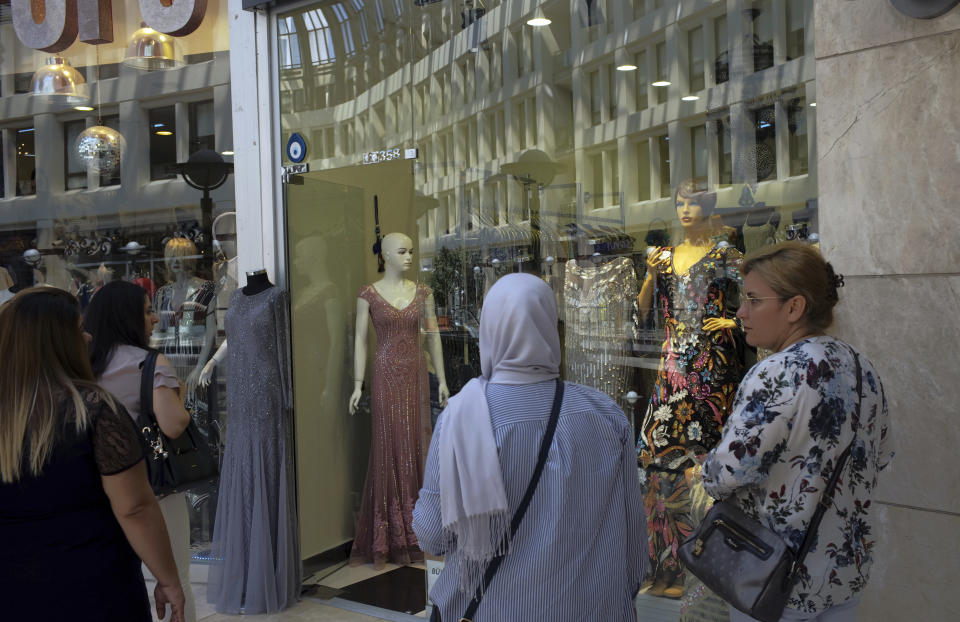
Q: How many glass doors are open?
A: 1